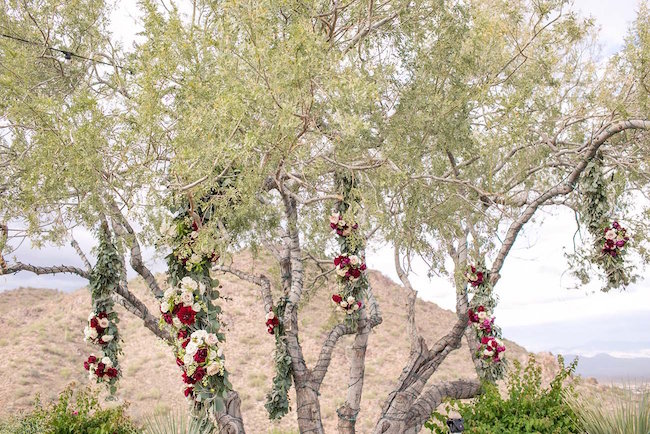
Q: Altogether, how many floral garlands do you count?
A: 6